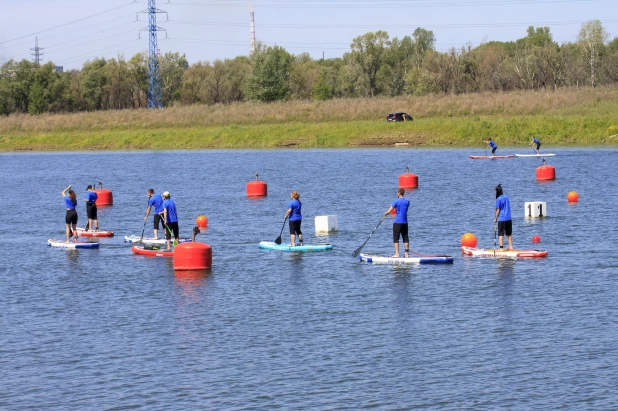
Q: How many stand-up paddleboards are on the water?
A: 9